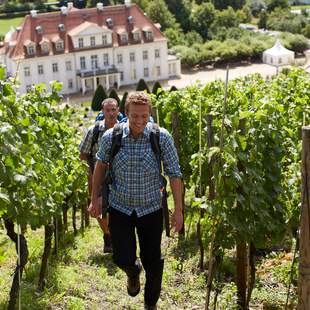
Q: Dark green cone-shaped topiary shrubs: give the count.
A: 6